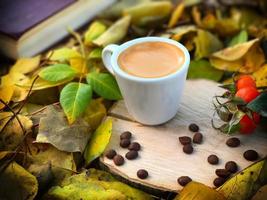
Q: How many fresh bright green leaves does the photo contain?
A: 3